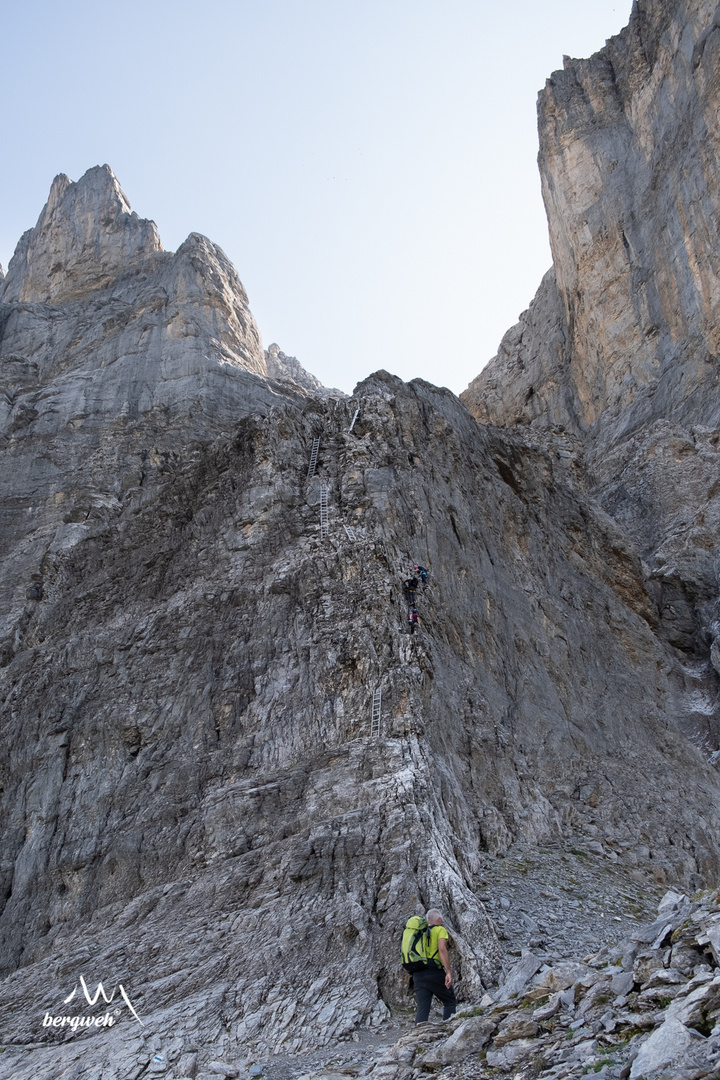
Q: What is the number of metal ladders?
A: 5